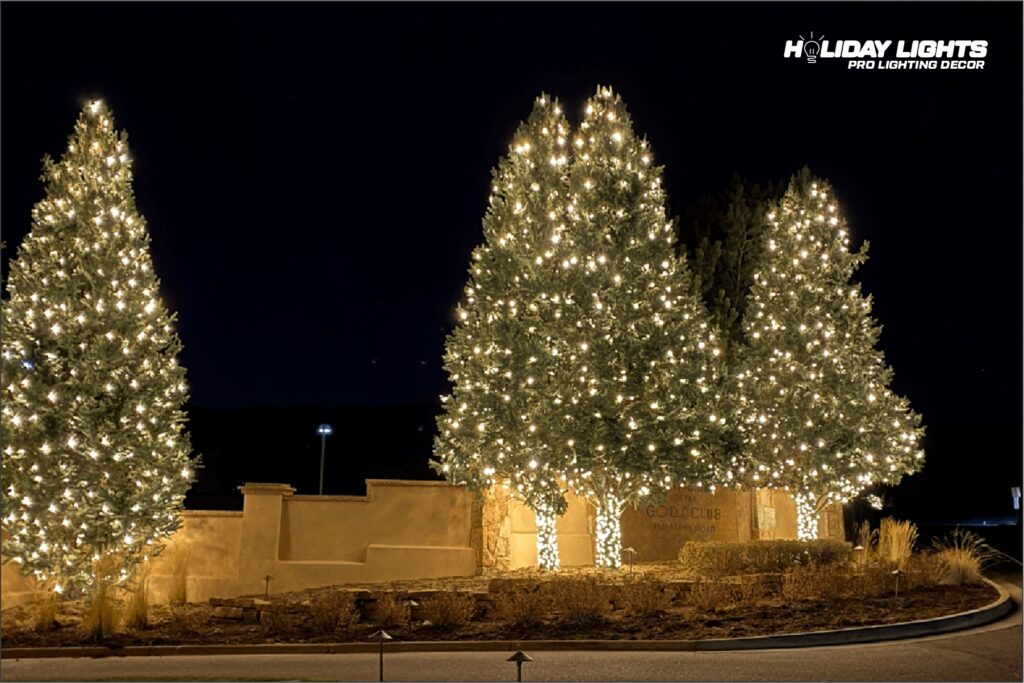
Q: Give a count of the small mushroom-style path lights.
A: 7